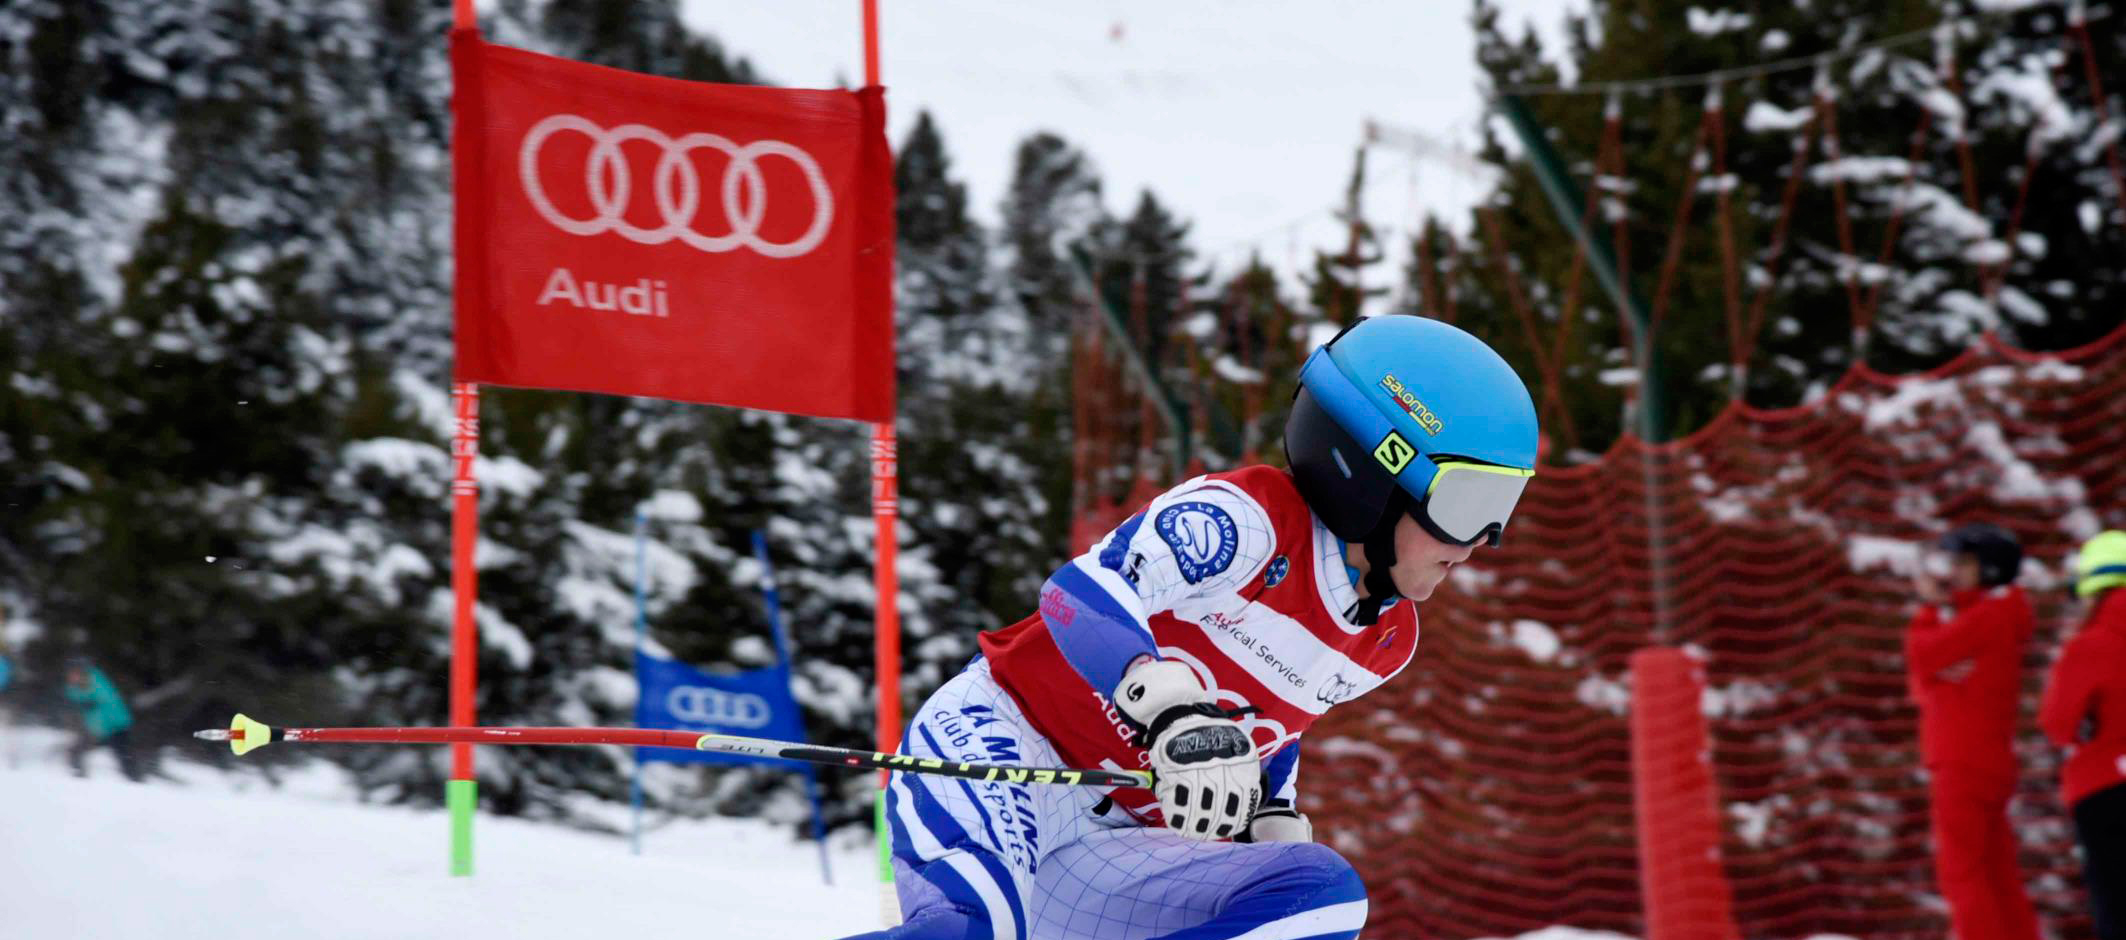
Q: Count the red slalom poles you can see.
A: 2